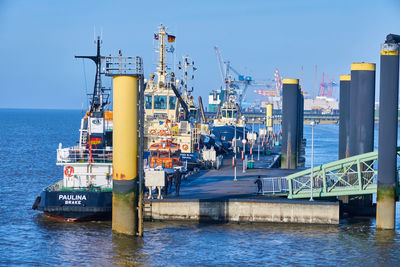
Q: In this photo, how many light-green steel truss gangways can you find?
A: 1